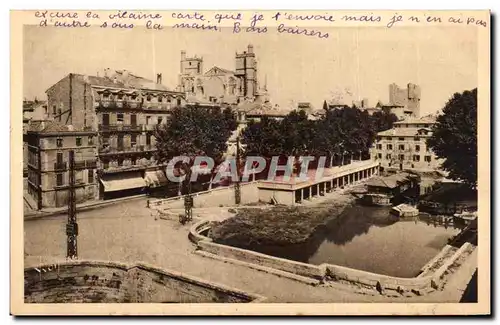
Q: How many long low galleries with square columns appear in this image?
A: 1